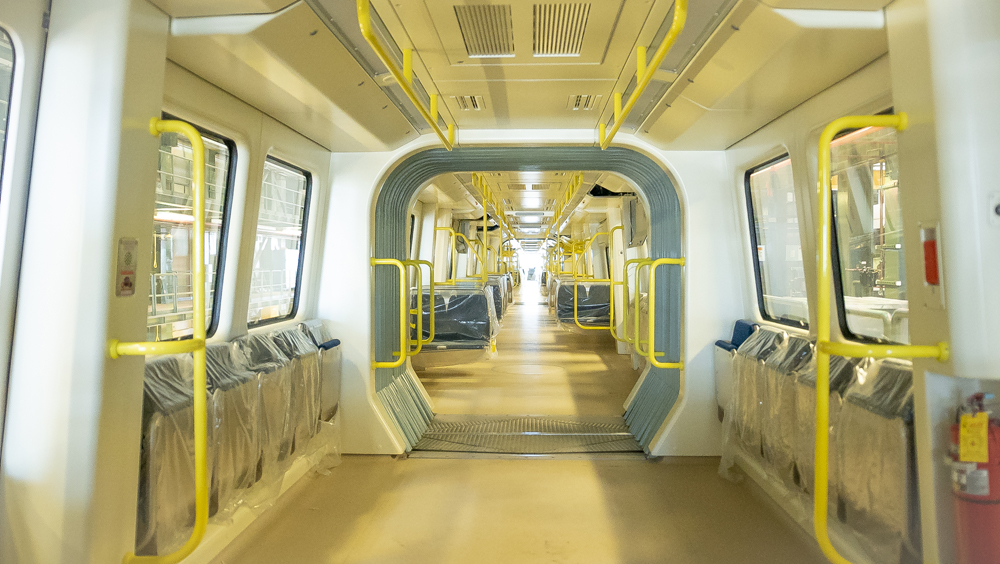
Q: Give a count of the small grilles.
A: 2